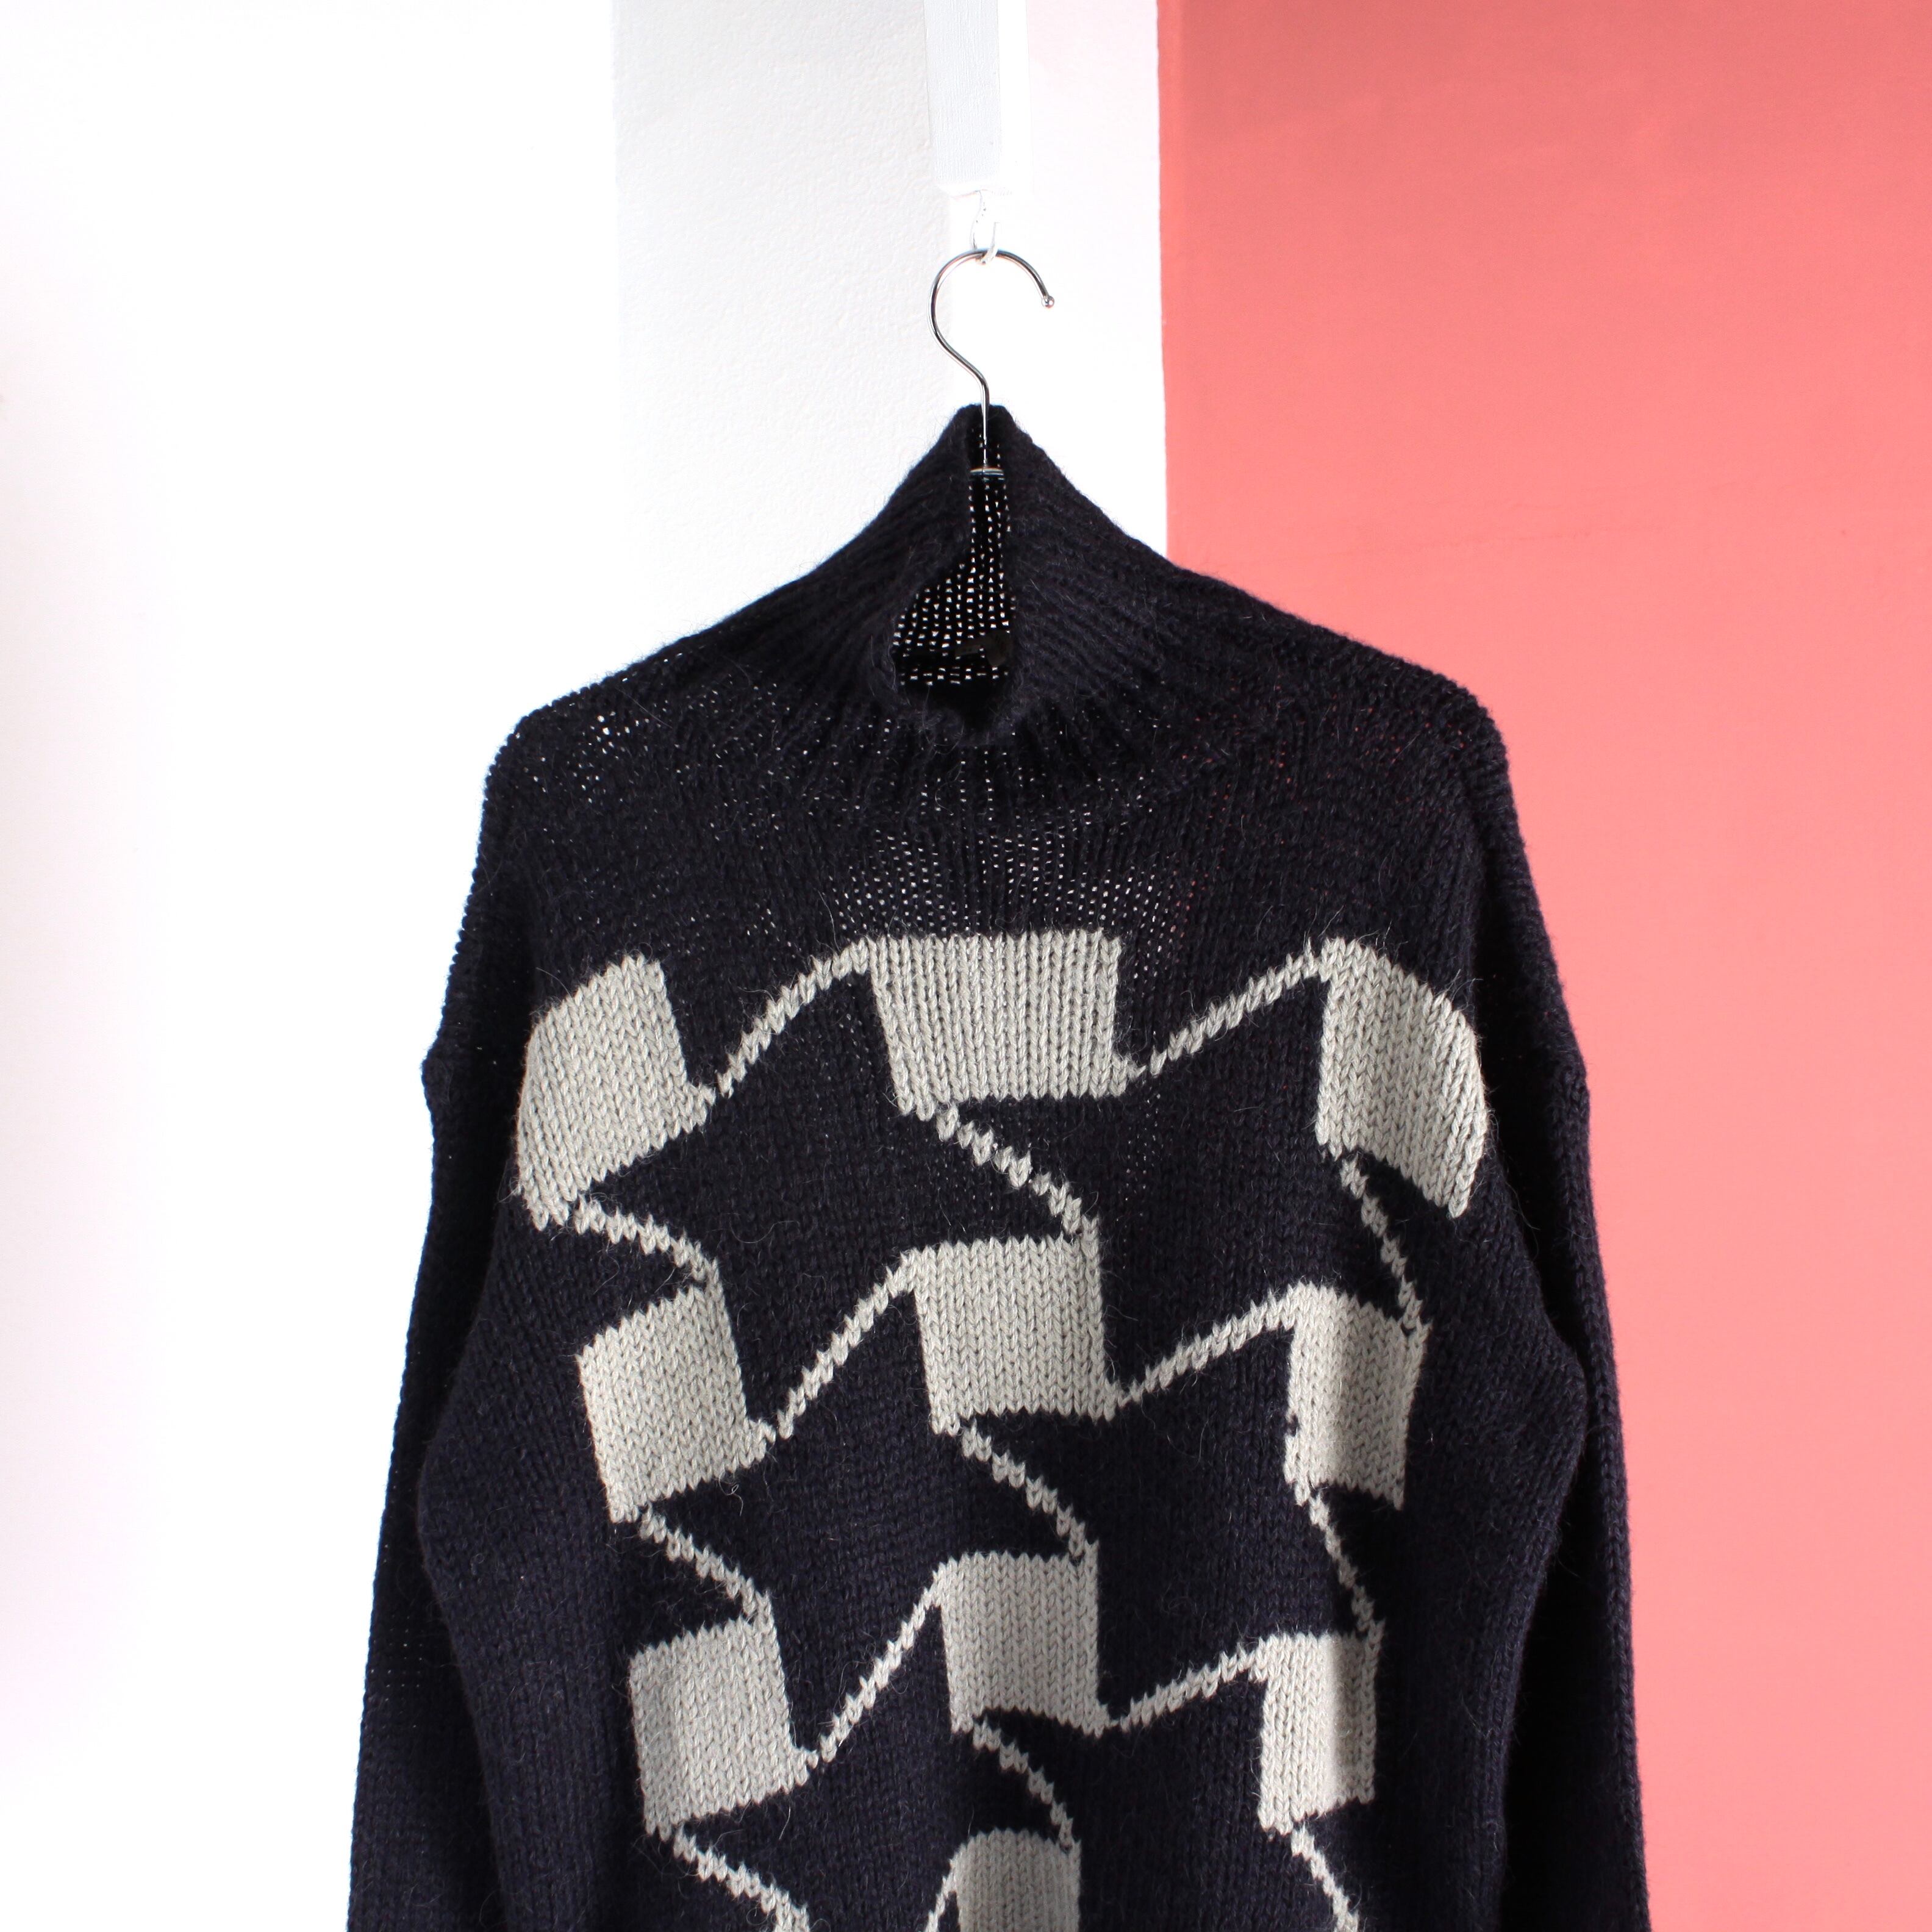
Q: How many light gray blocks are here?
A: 10